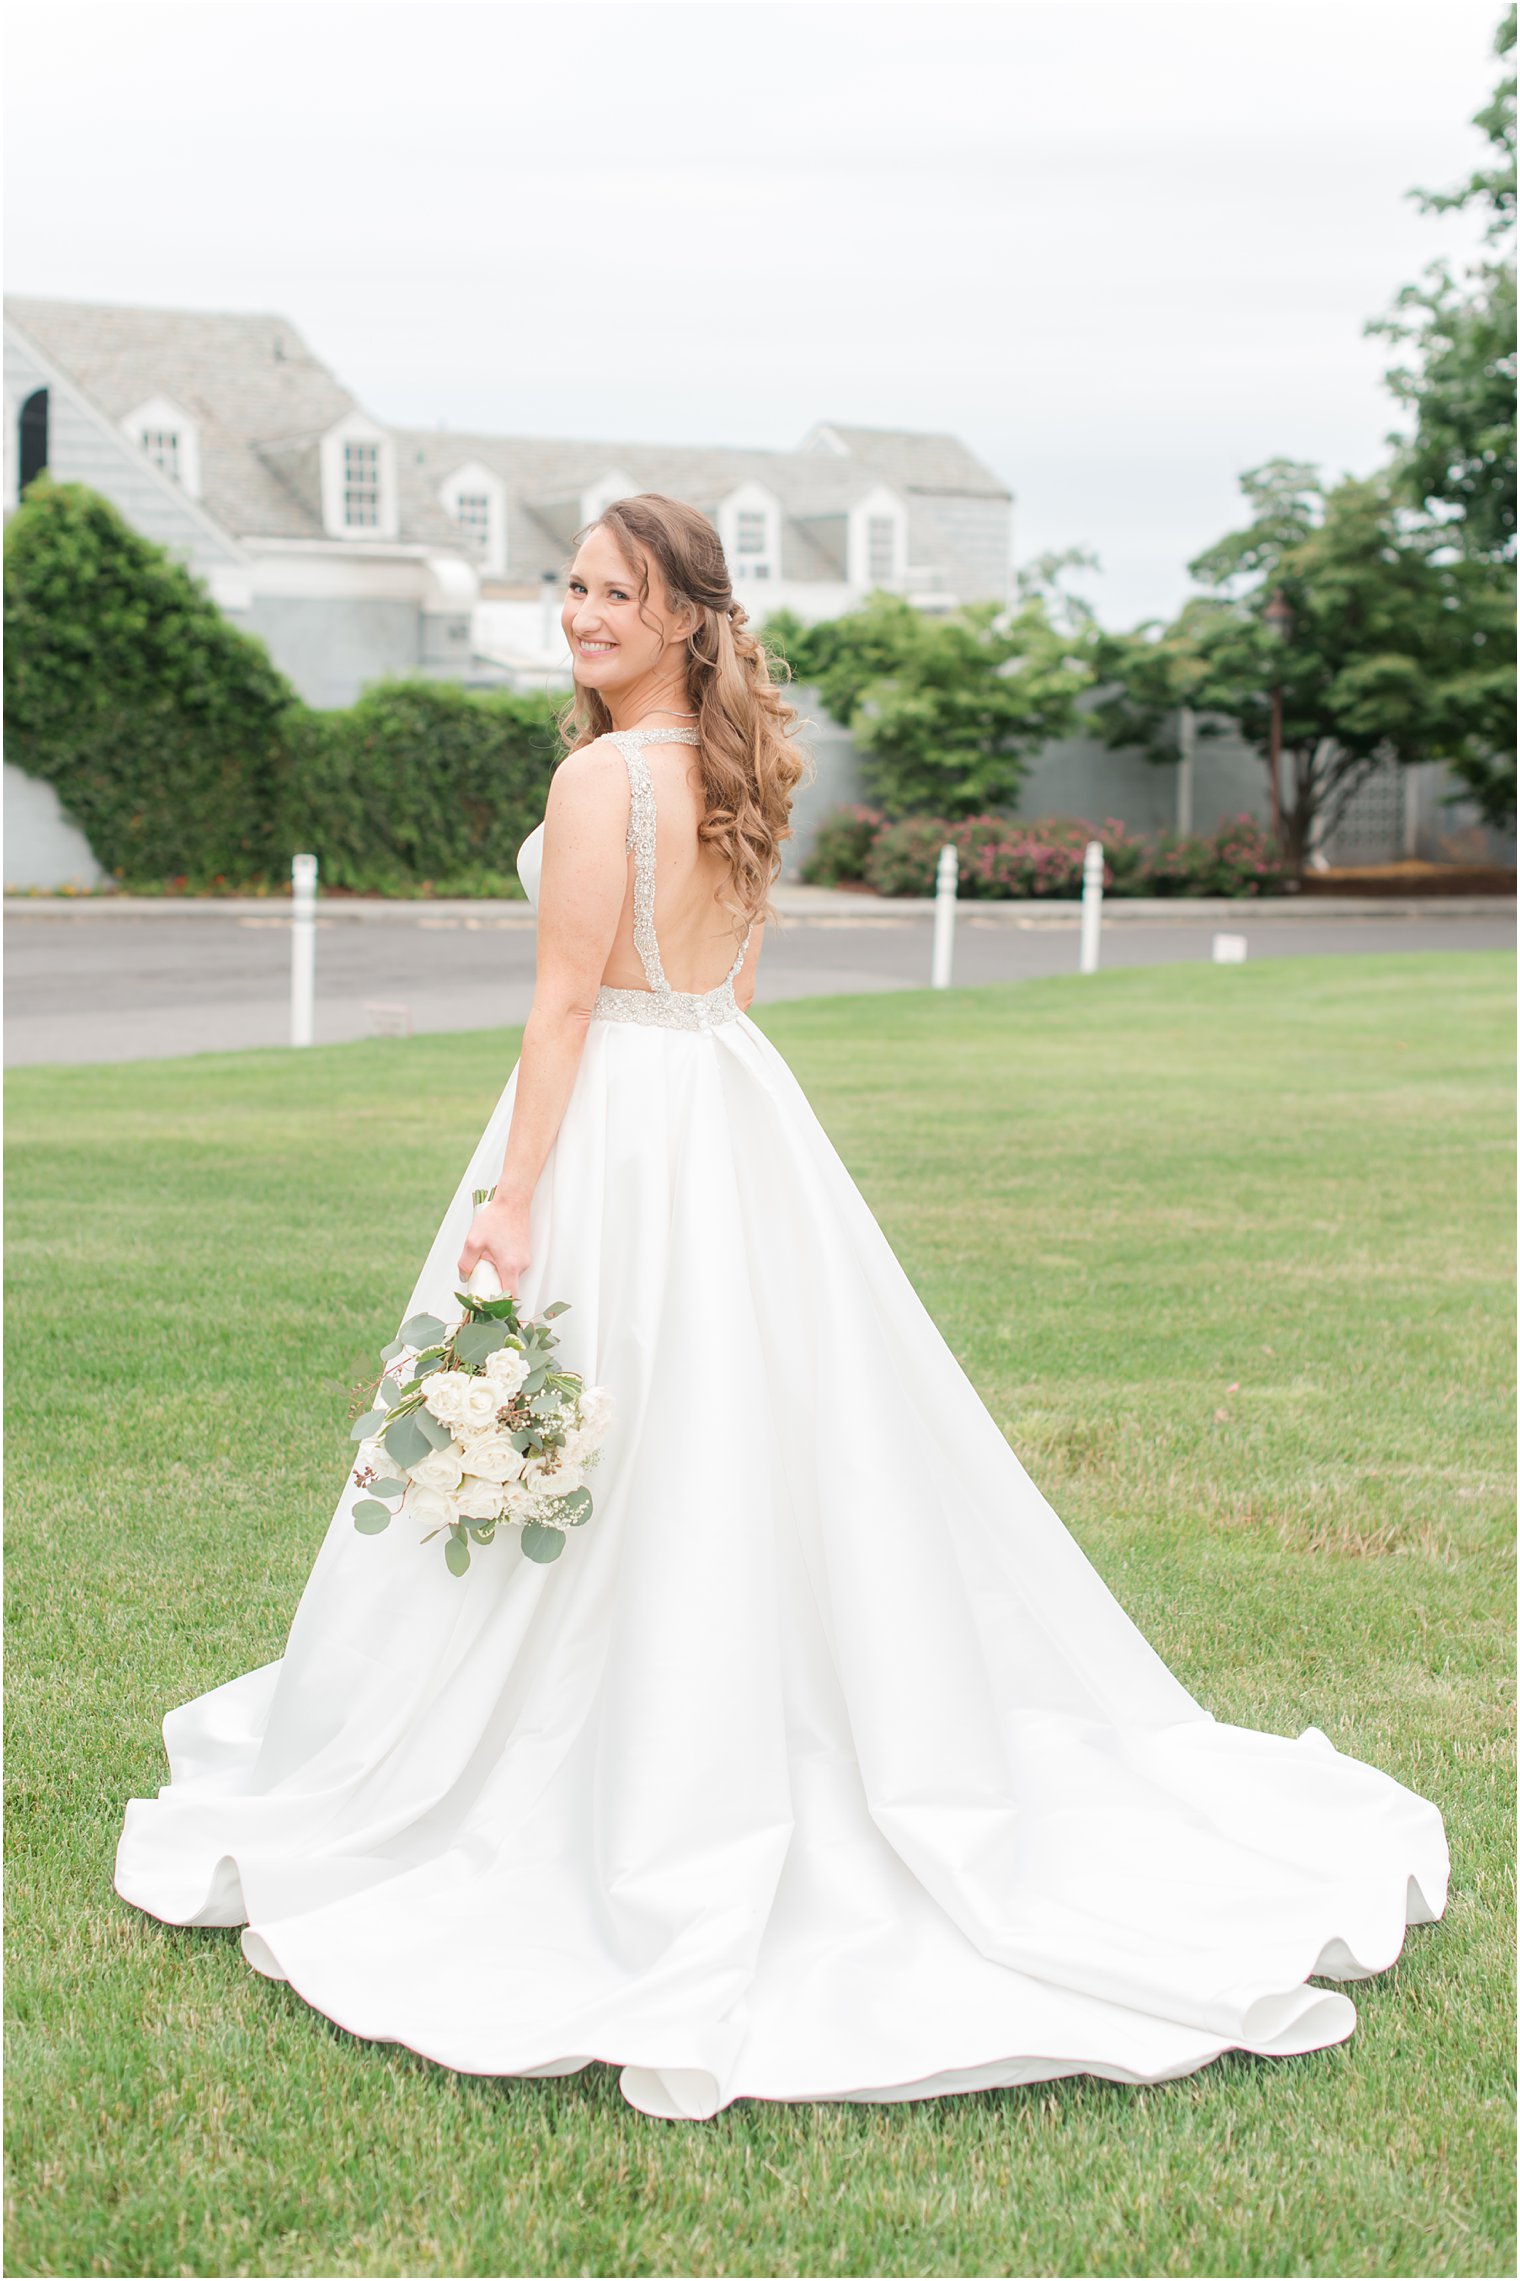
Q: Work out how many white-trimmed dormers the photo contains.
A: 6